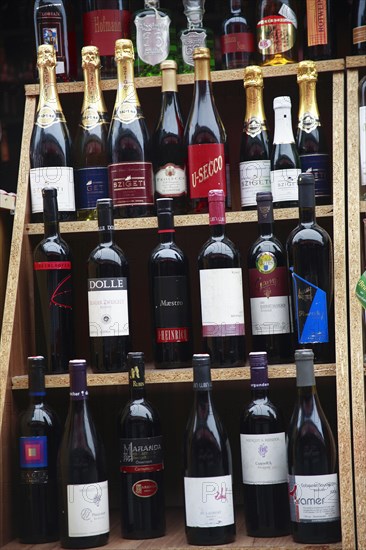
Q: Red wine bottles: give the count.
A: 12